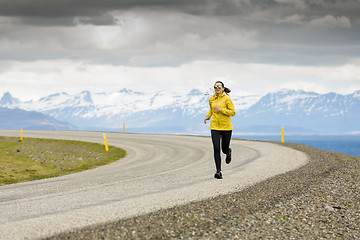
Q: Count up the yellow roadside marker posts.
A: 4